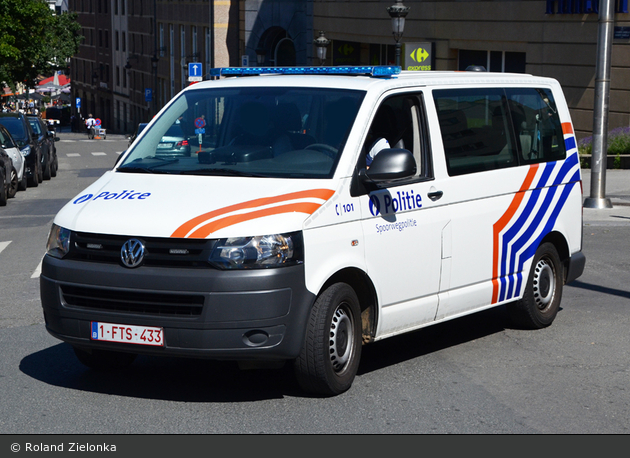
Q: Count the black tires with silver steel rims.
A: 2